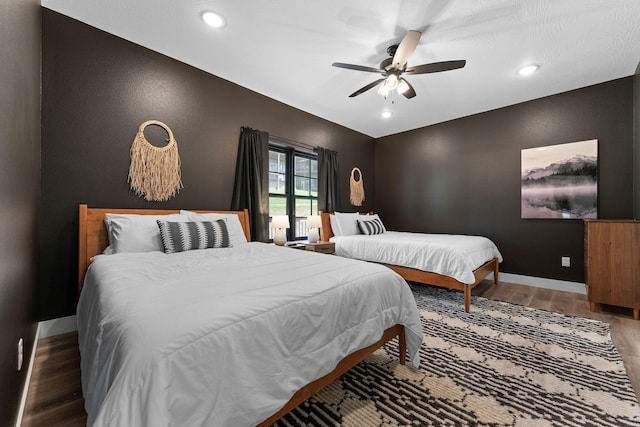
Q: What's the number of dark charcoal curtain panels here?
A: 2